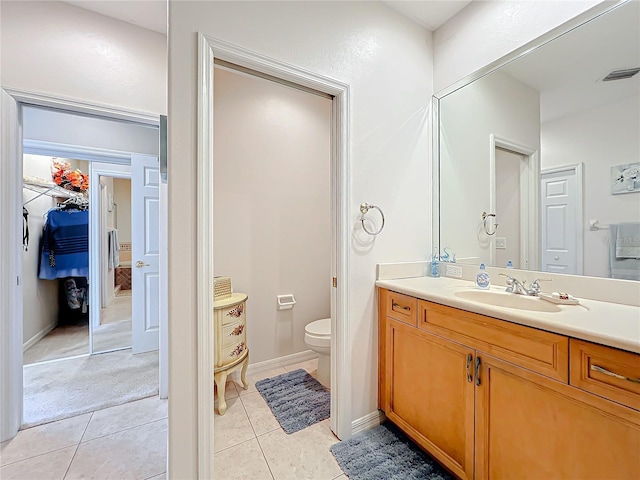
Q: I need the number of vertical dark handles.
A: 2